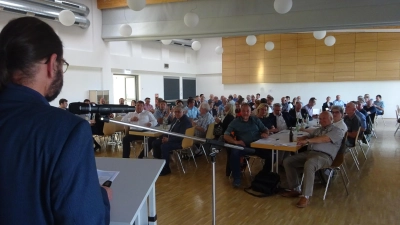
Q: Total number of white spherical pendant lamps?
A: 12